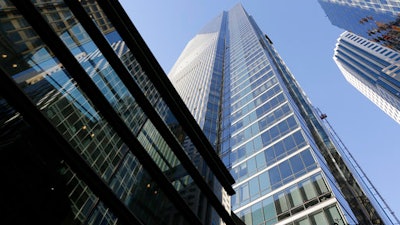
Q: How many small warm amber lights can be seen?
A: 6